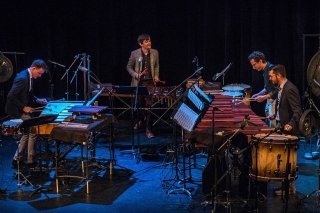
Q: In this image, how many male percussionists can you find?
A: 4